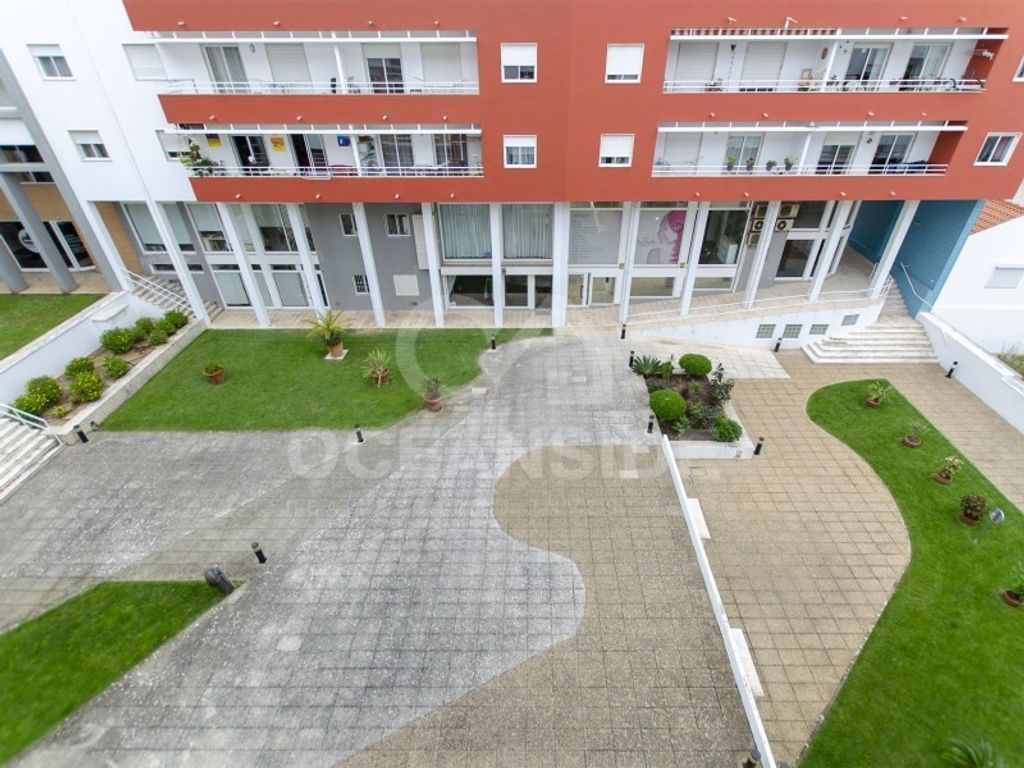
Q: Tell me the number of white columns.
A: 13